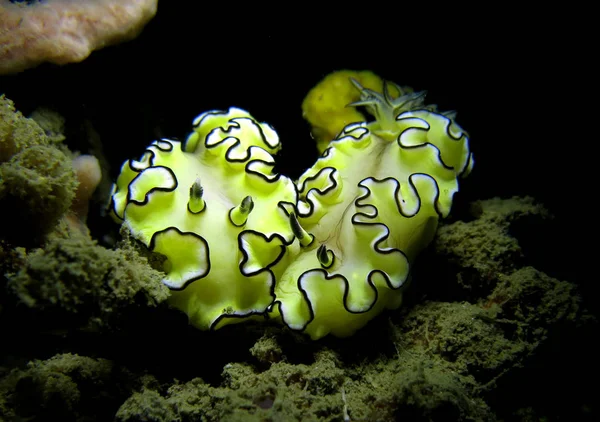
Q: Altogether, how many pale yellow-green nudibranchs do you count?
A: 2